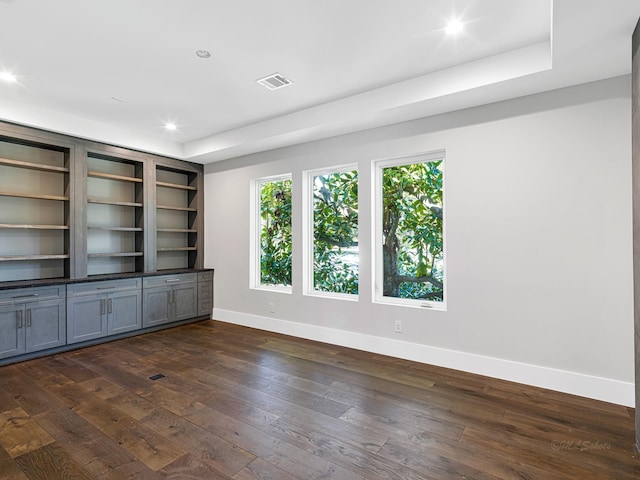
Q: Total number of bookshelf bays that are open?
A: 3